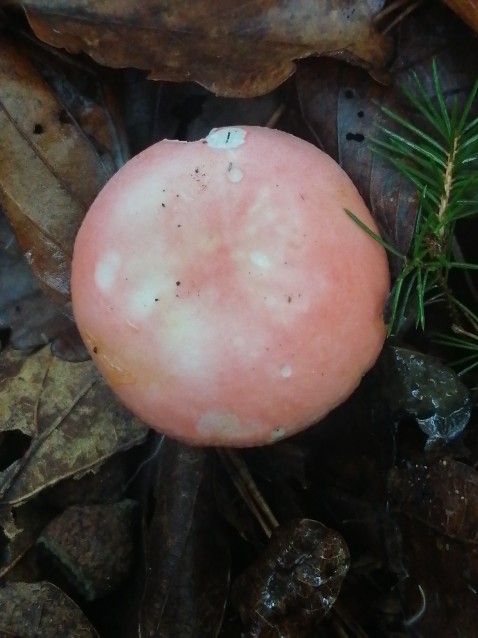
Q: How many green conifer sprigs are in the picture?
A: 1